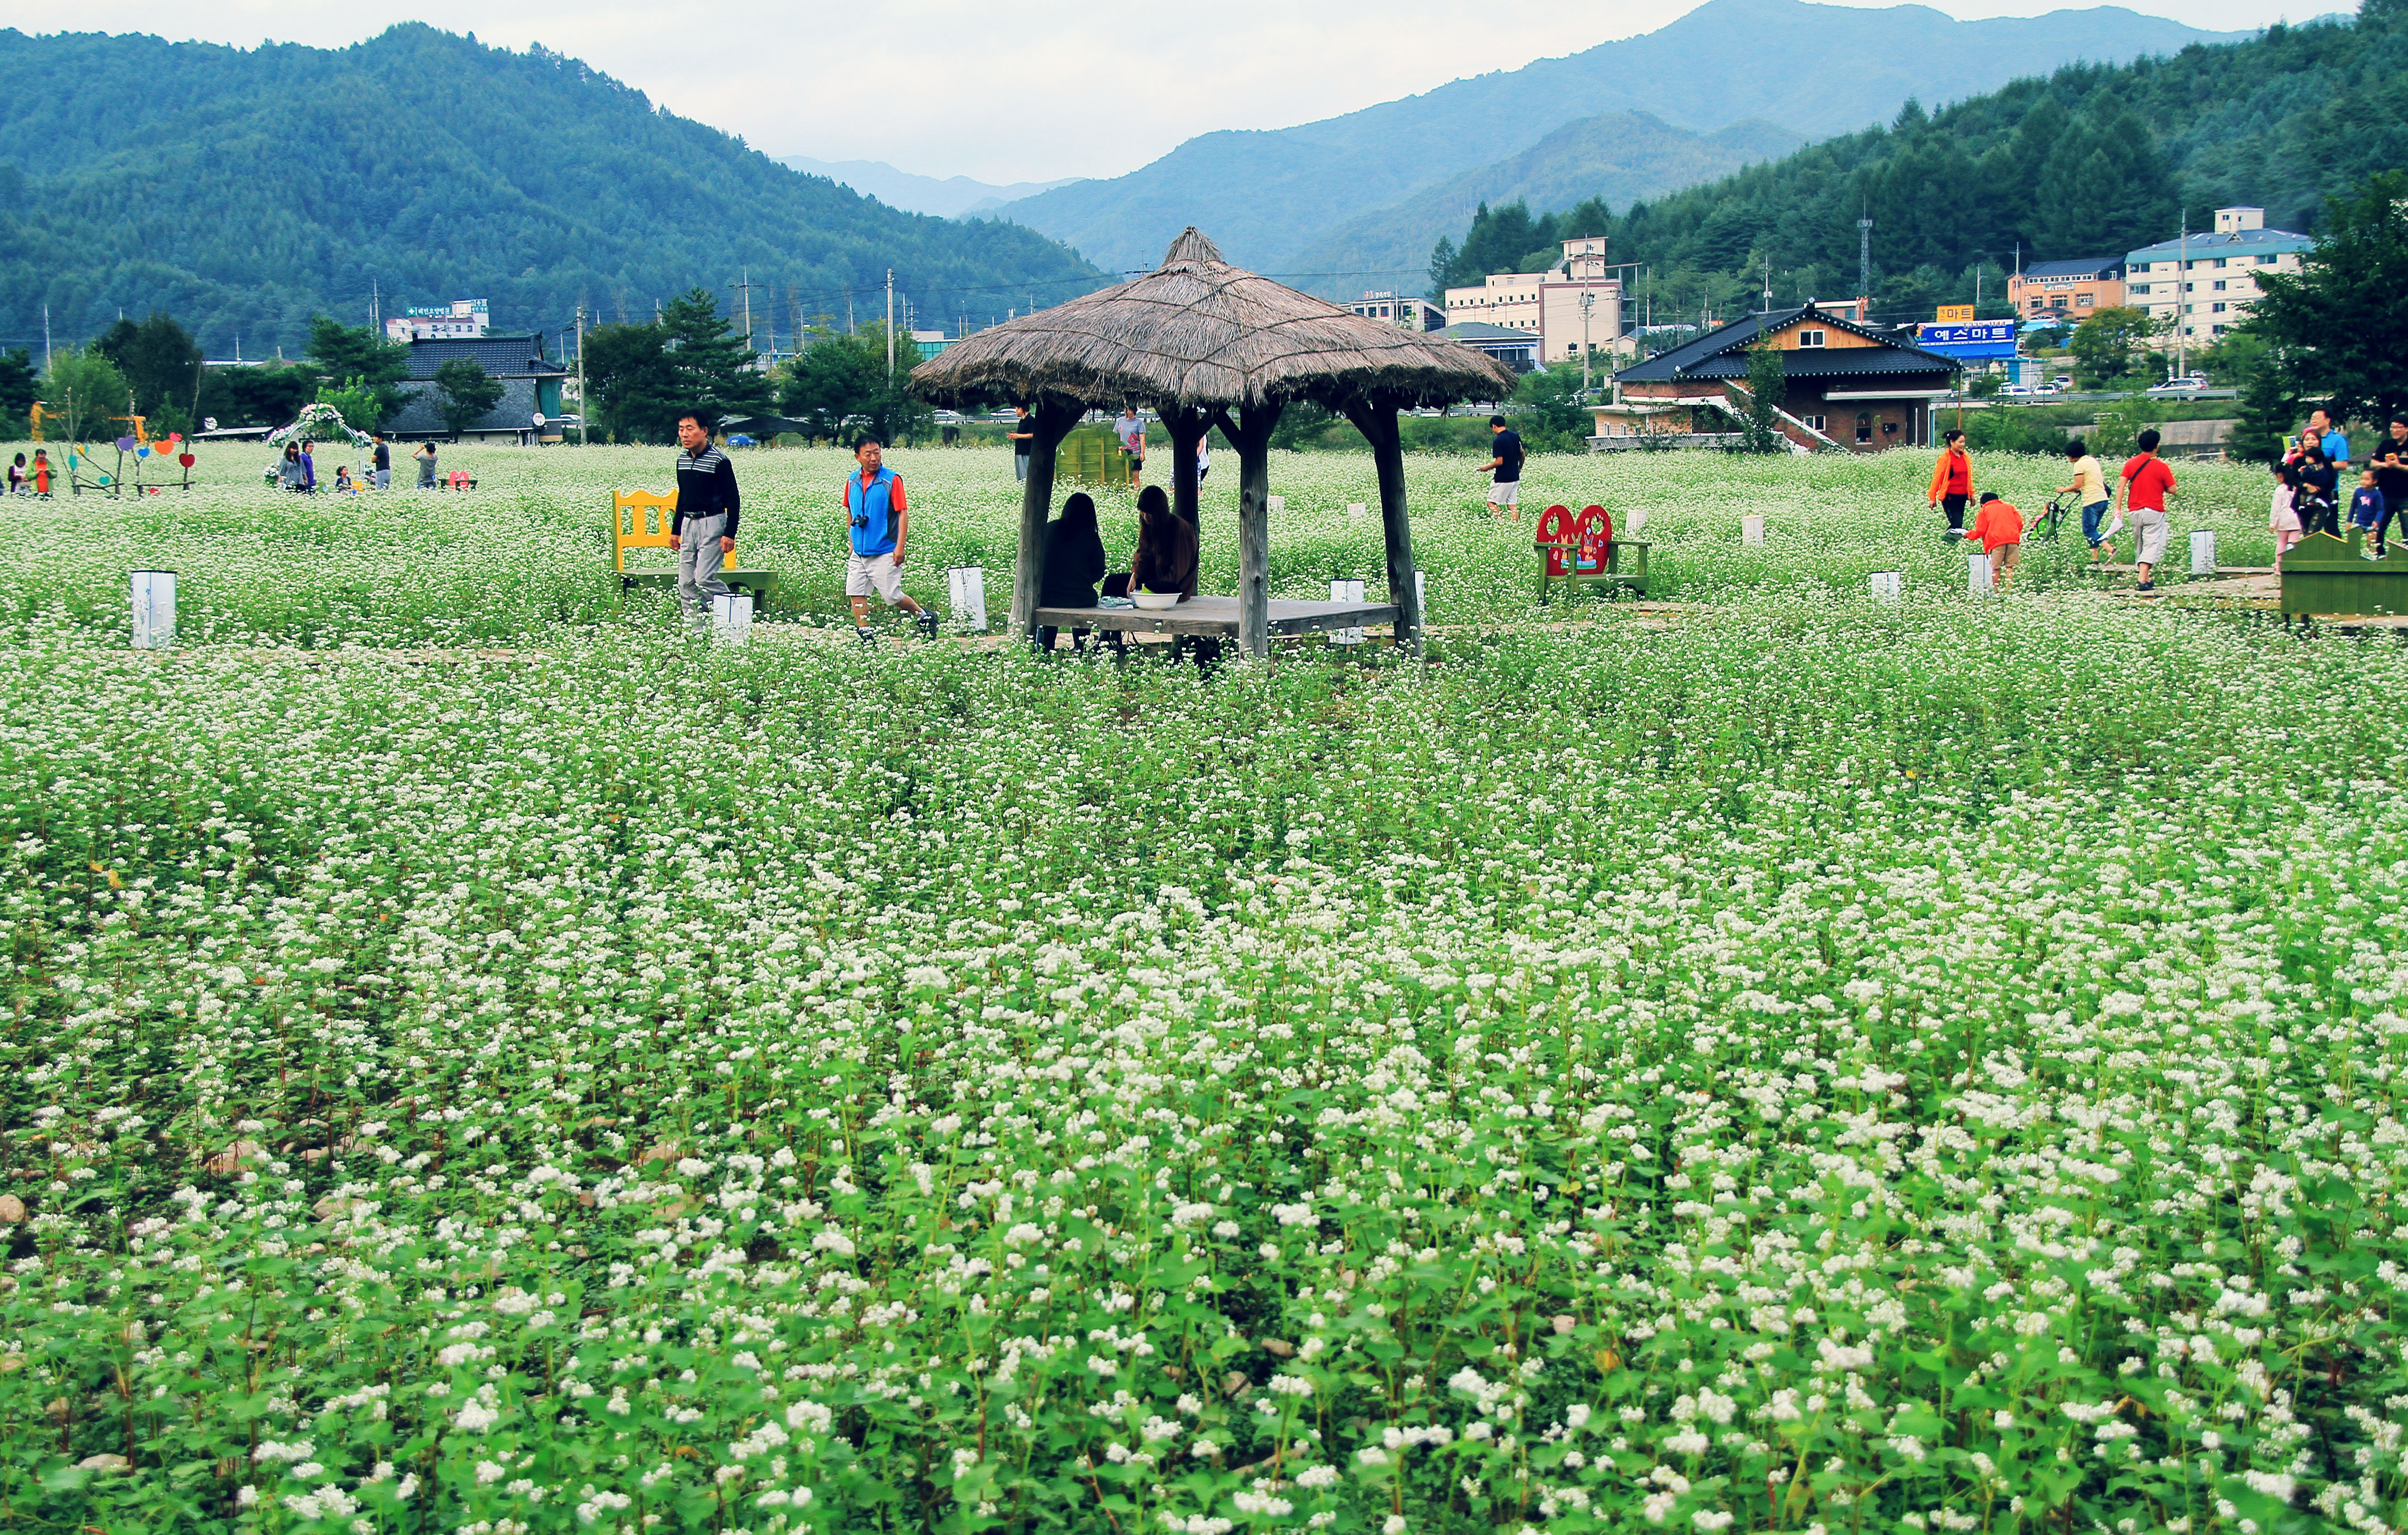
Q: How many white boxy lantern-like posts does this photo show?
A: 12